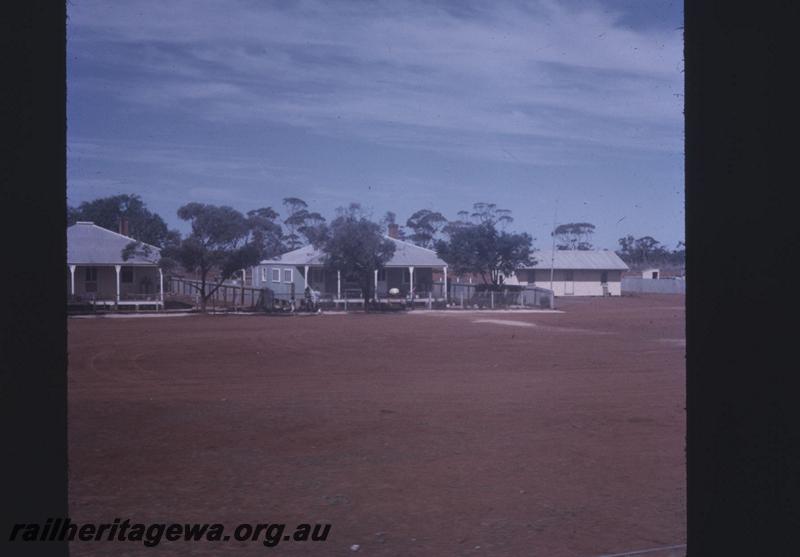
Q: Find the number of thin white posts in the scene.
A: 8